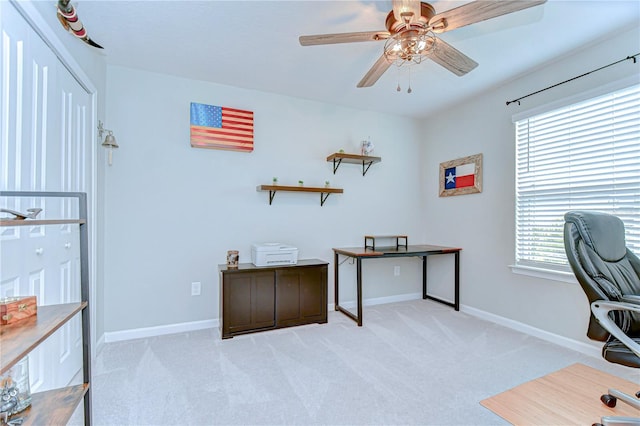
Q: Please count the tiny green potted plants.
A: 4